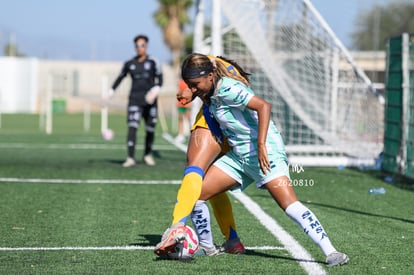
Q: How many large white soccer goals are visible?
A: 1